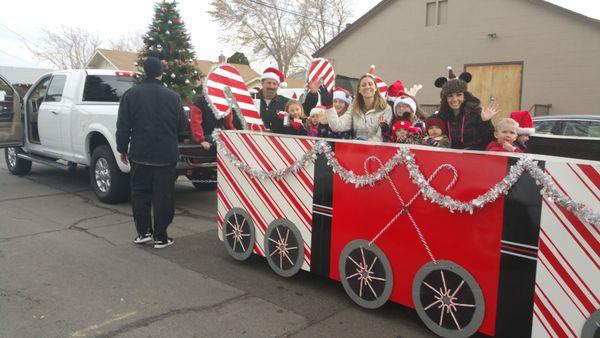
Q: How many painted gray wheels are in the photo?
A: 5